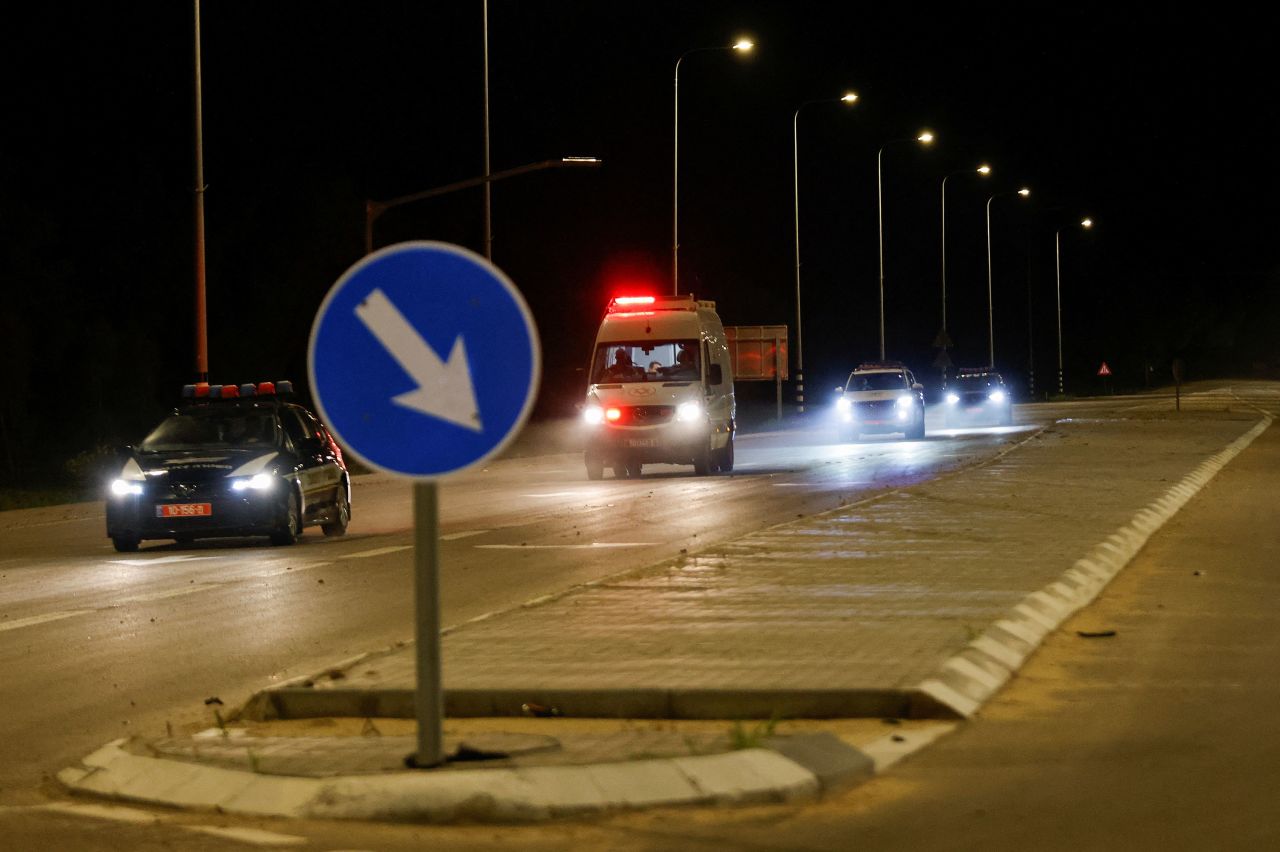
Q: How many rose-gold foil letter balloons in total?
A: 0